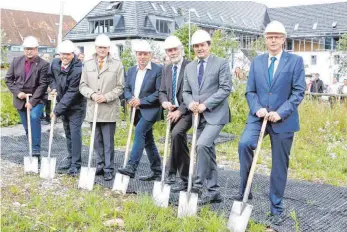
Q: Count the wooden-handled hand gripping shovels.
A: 7